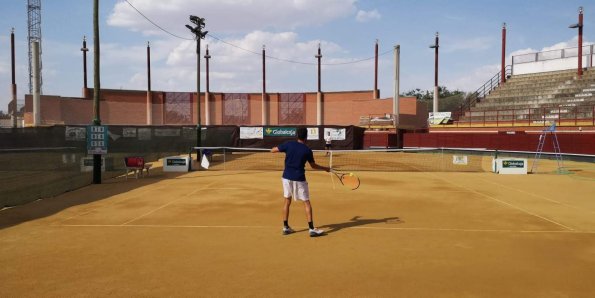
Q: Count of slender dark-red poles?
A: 10